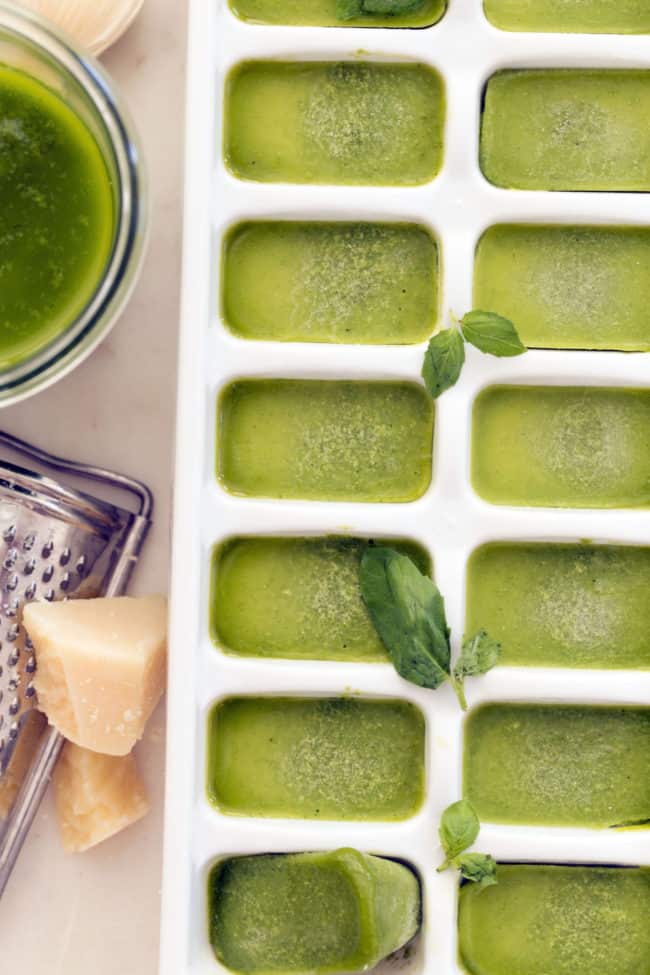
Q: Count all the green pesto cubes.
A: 14